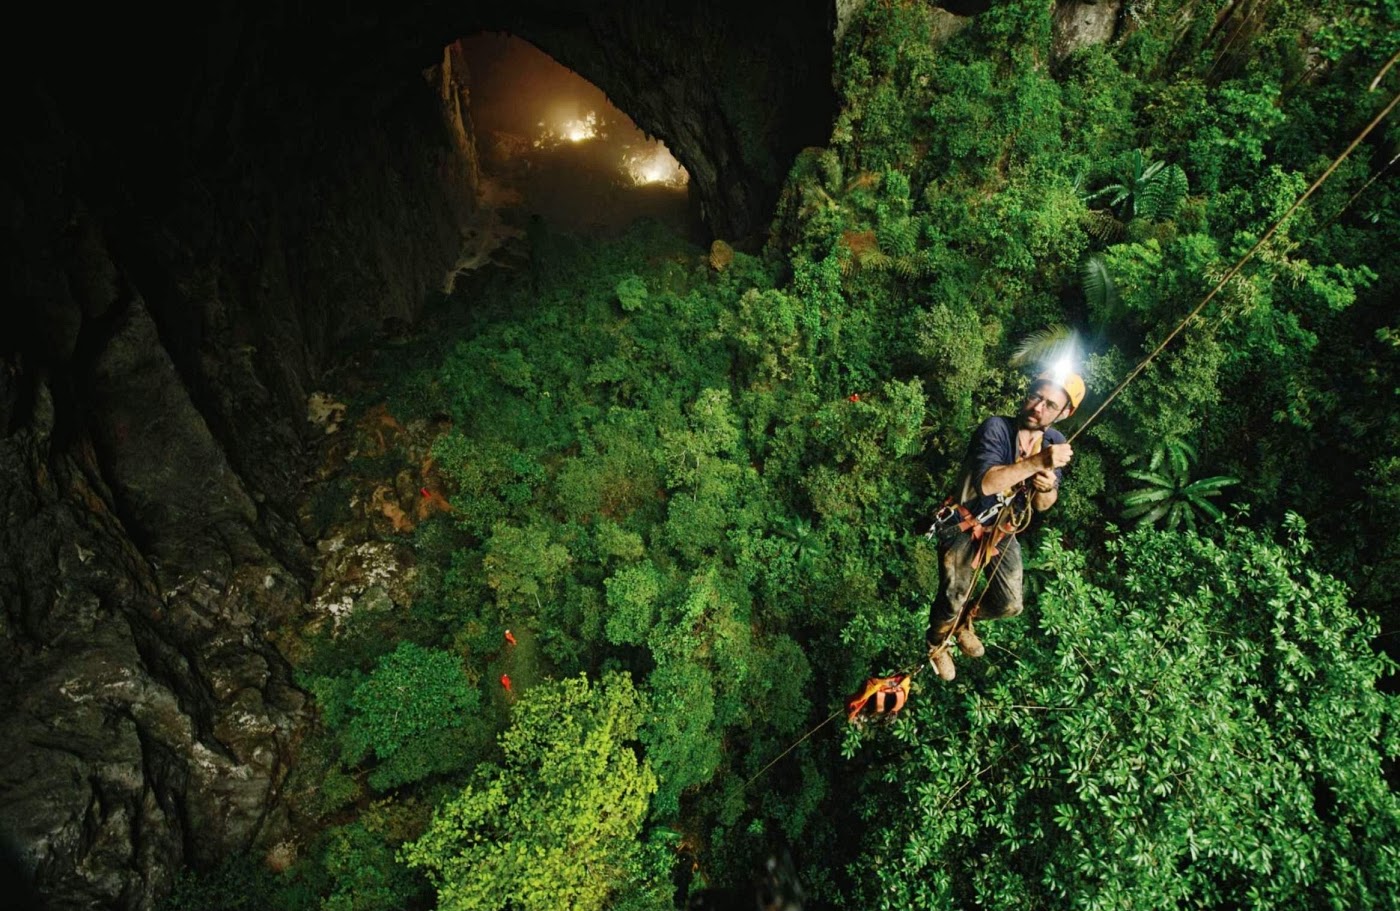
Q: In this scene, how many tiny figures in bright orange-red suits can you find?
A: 4